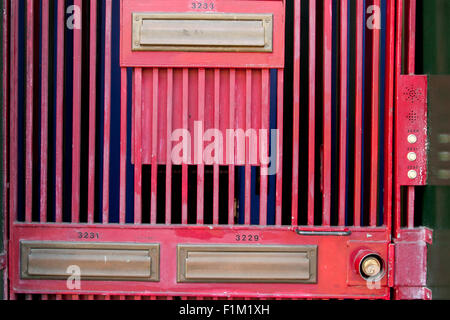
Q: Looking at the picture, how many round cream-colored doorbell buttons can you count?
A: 3